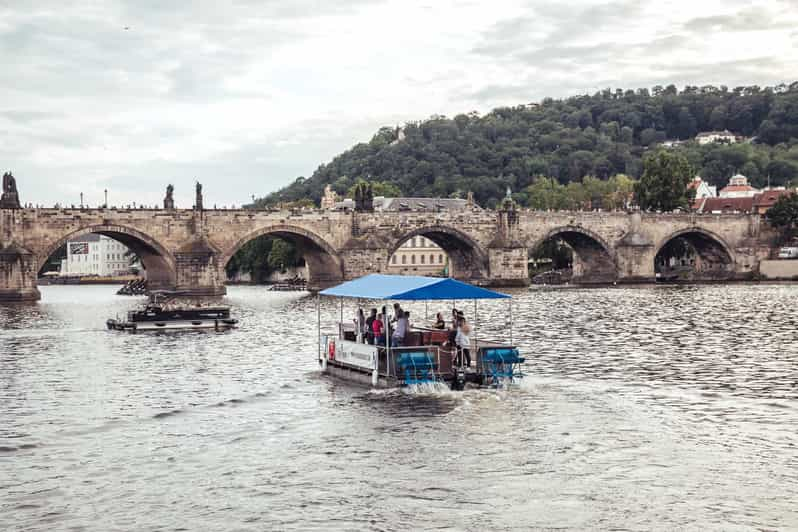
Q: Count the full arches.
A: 5